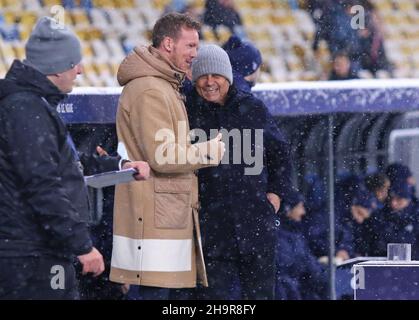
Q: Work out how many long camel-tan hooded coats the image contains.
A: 1